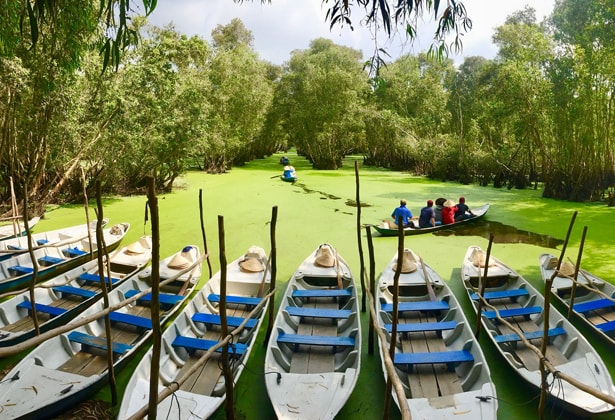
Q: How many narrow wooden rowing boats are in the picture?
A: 13